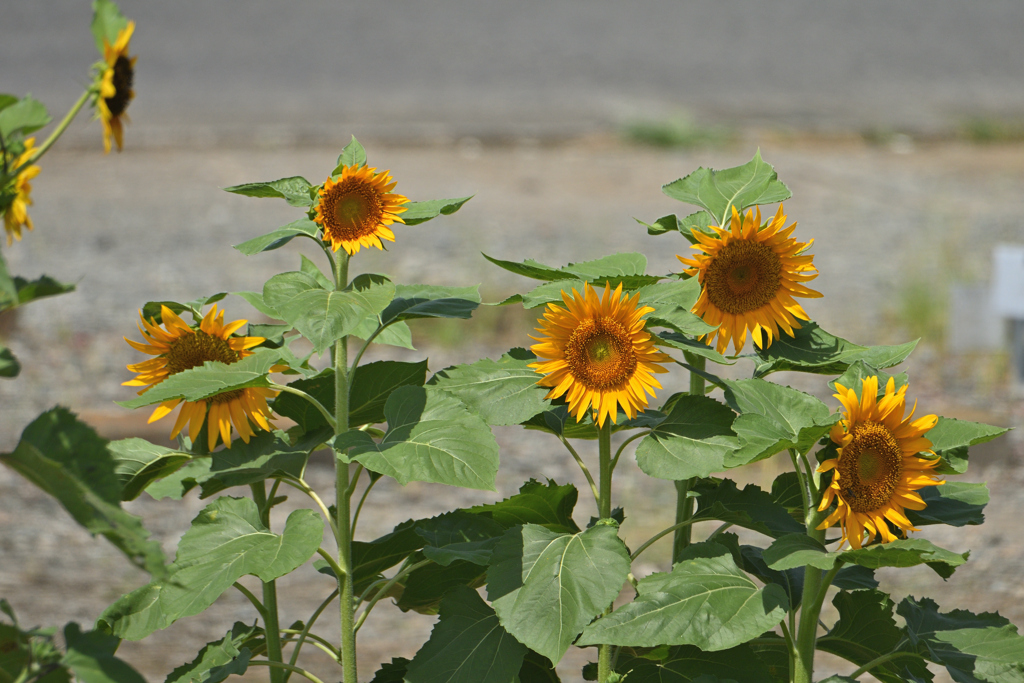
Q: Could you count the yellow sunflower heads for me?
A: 7